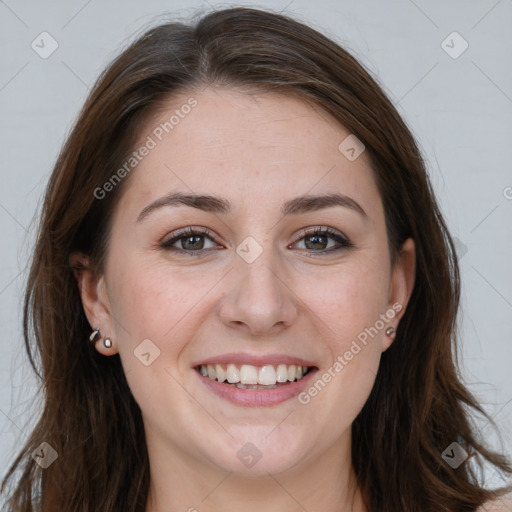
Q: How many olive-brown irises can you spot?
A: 2